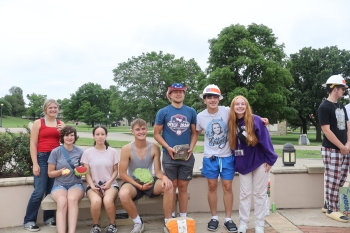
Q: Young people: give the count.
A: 8